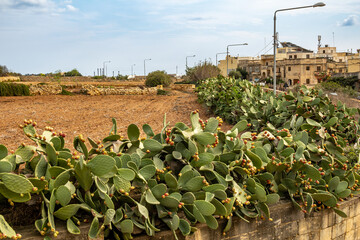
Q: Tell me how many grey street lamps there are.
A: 7